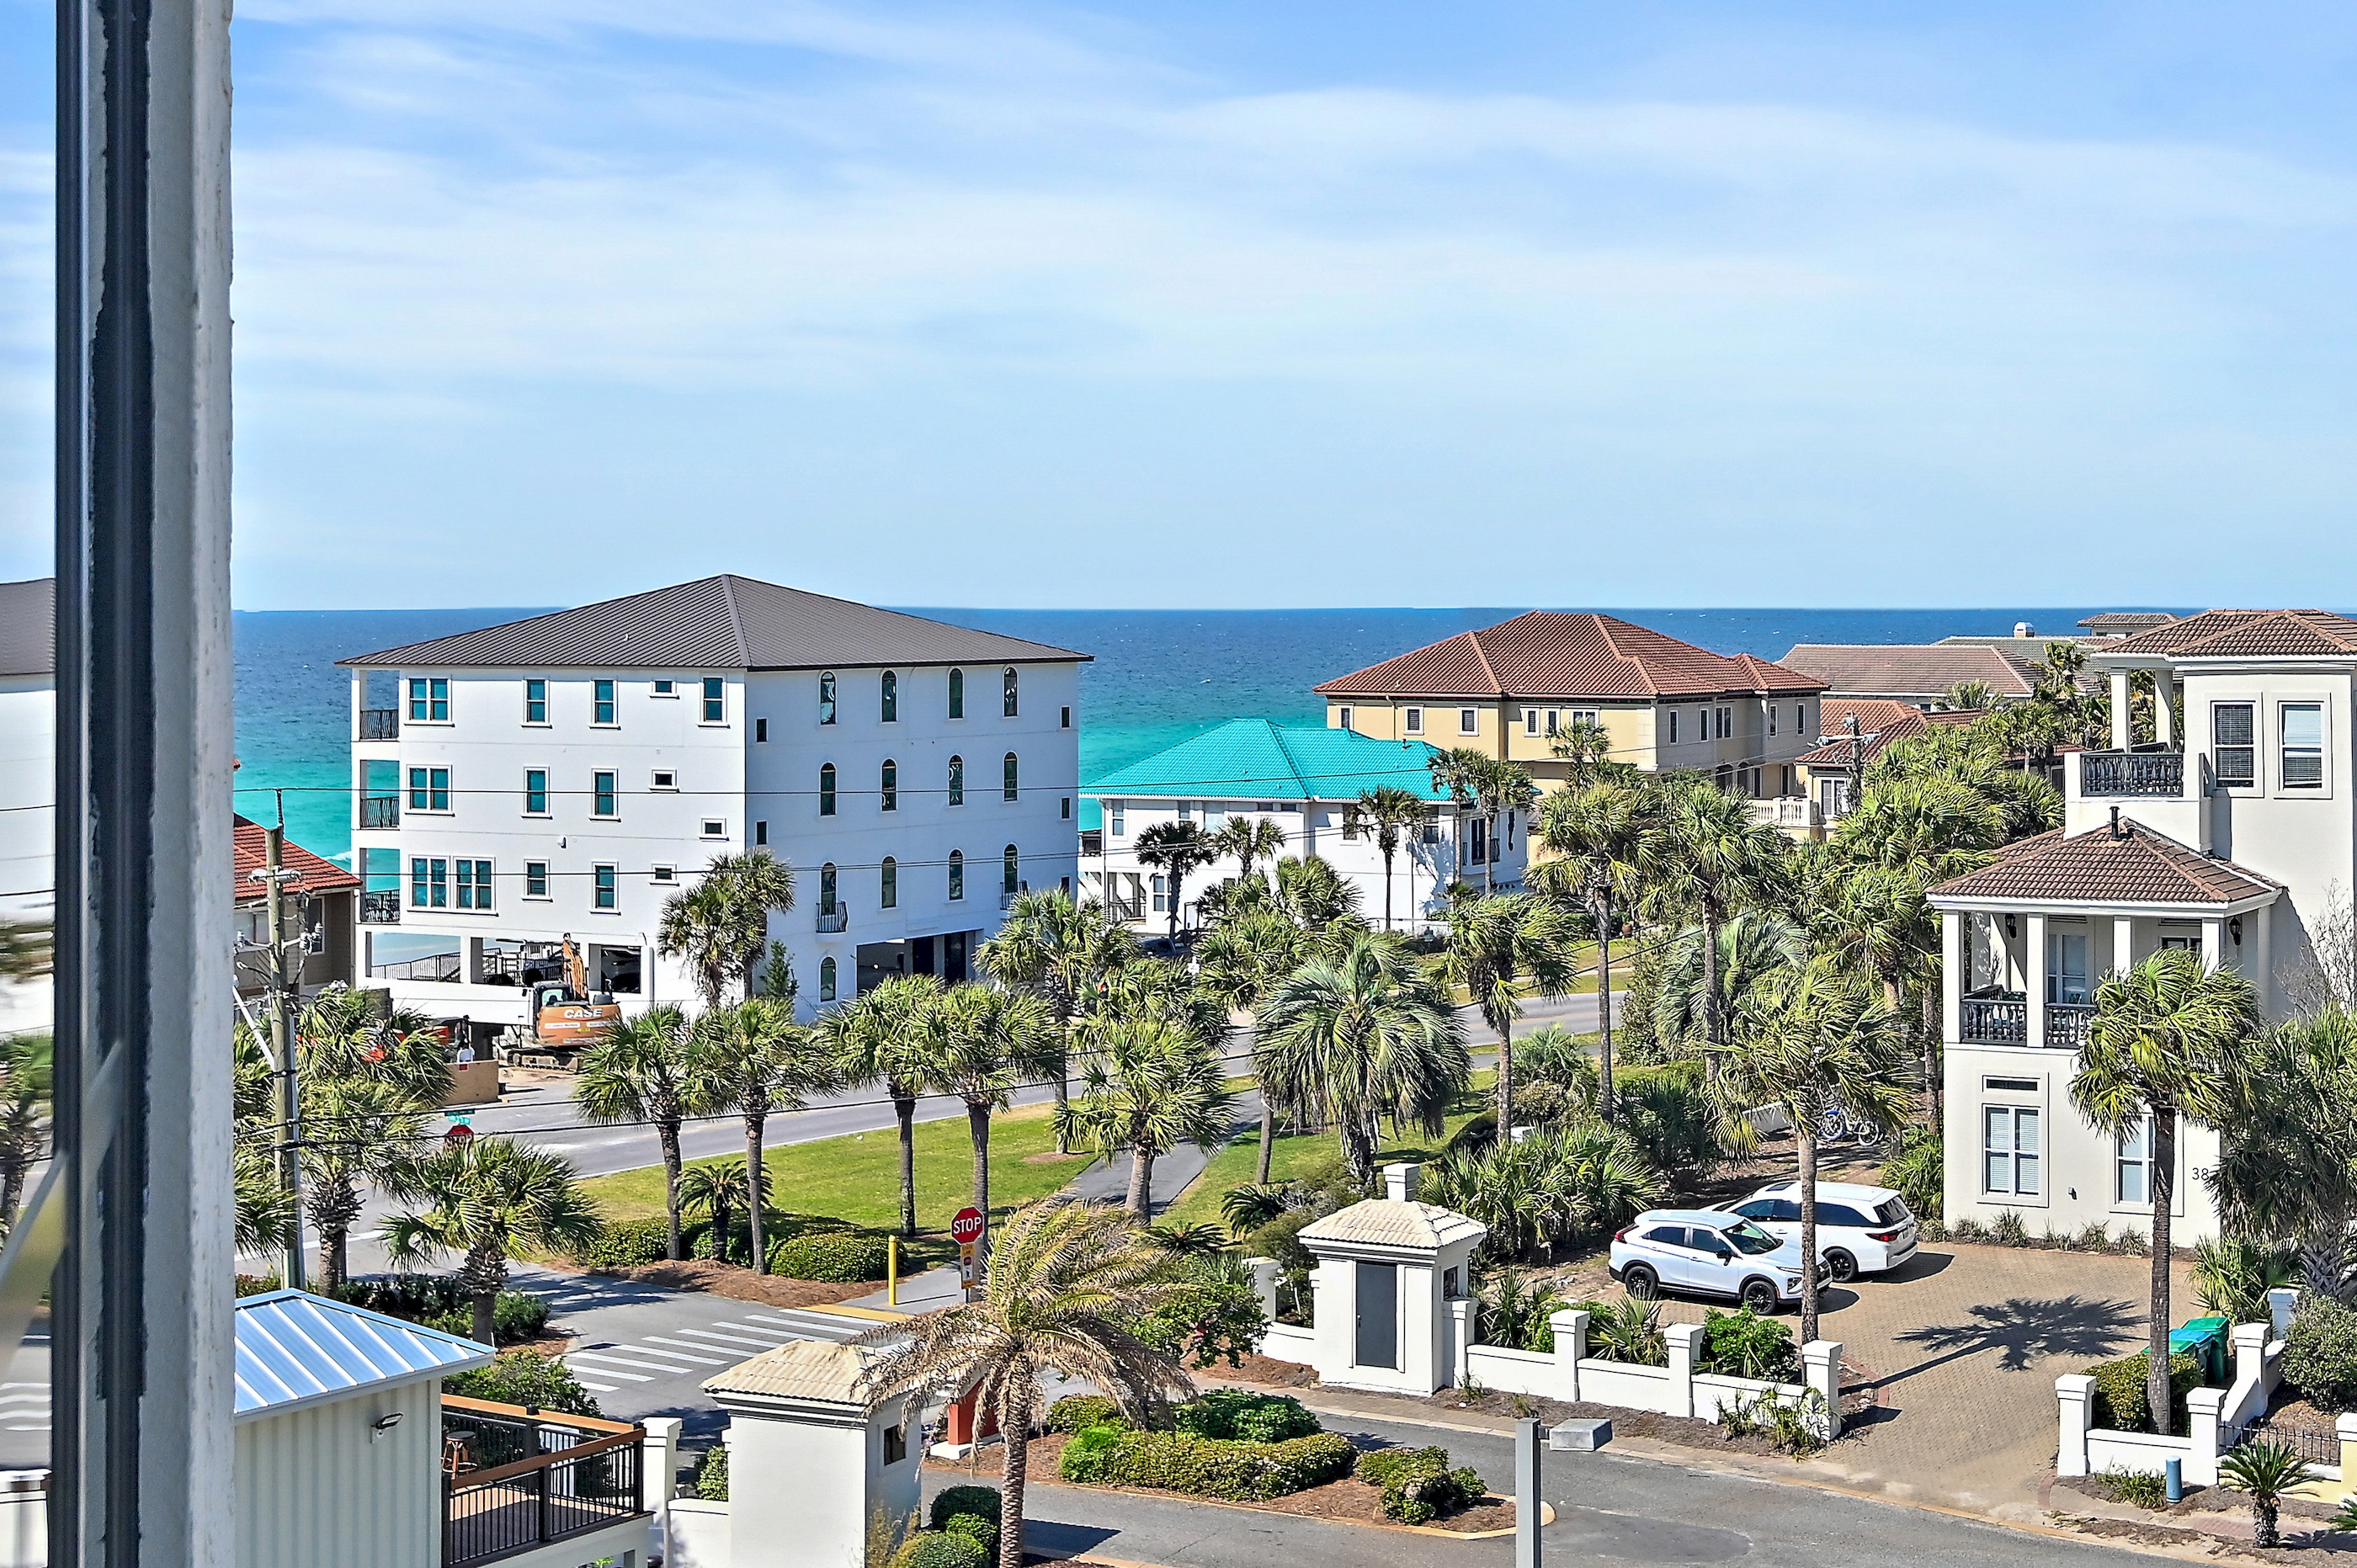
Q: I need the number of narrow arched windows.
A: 13